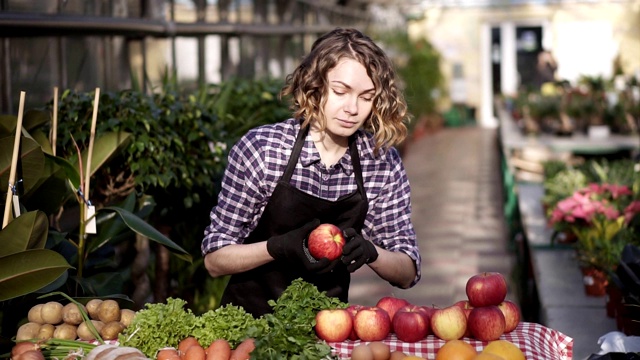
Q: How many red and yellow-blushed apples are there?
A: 12